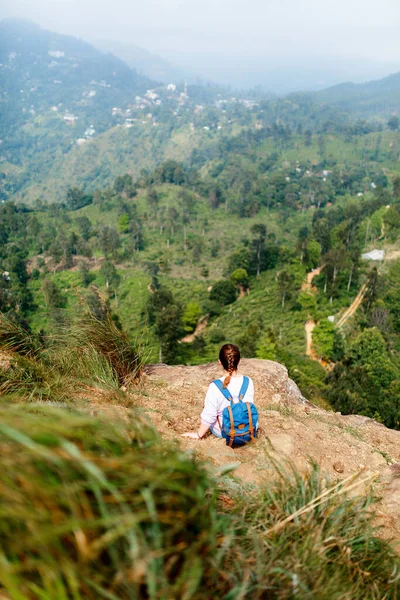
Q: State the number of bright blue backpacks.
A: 1